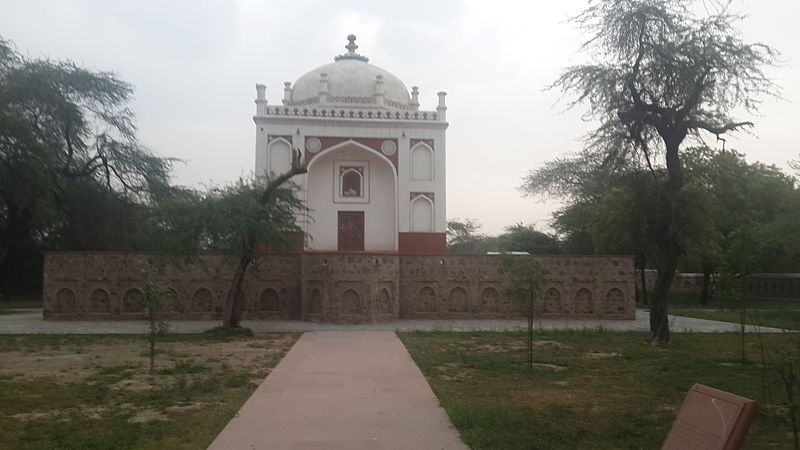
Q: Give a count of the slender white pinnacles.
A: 6